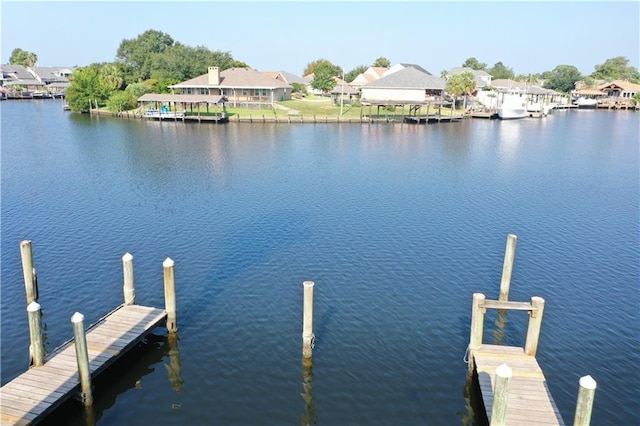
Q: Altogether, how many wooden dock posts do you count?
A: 11